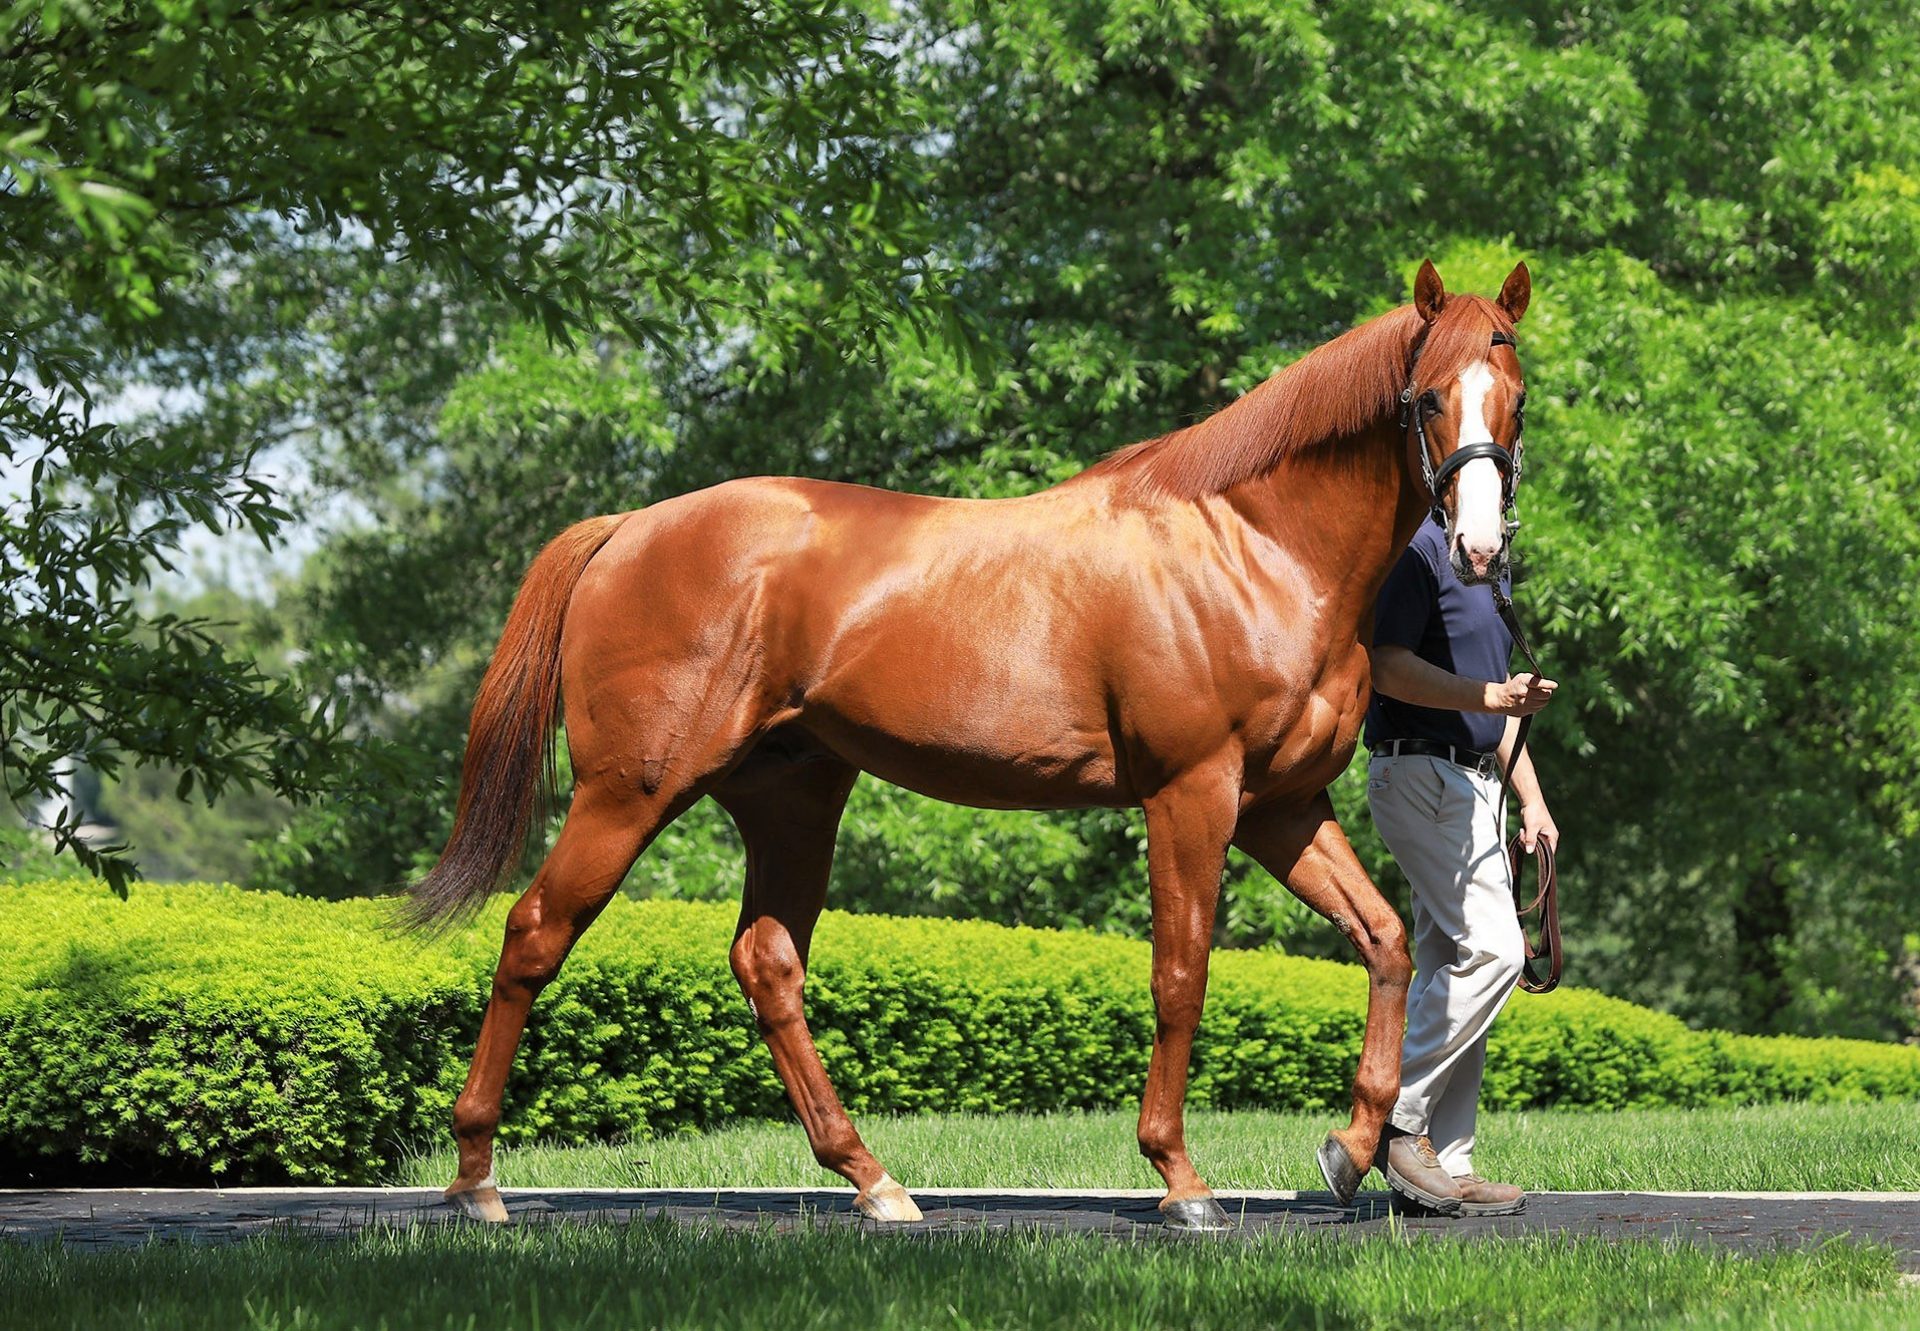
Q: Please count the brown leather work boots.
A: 2